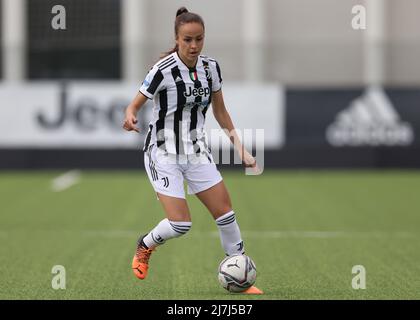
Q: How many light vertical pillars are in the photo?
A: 4